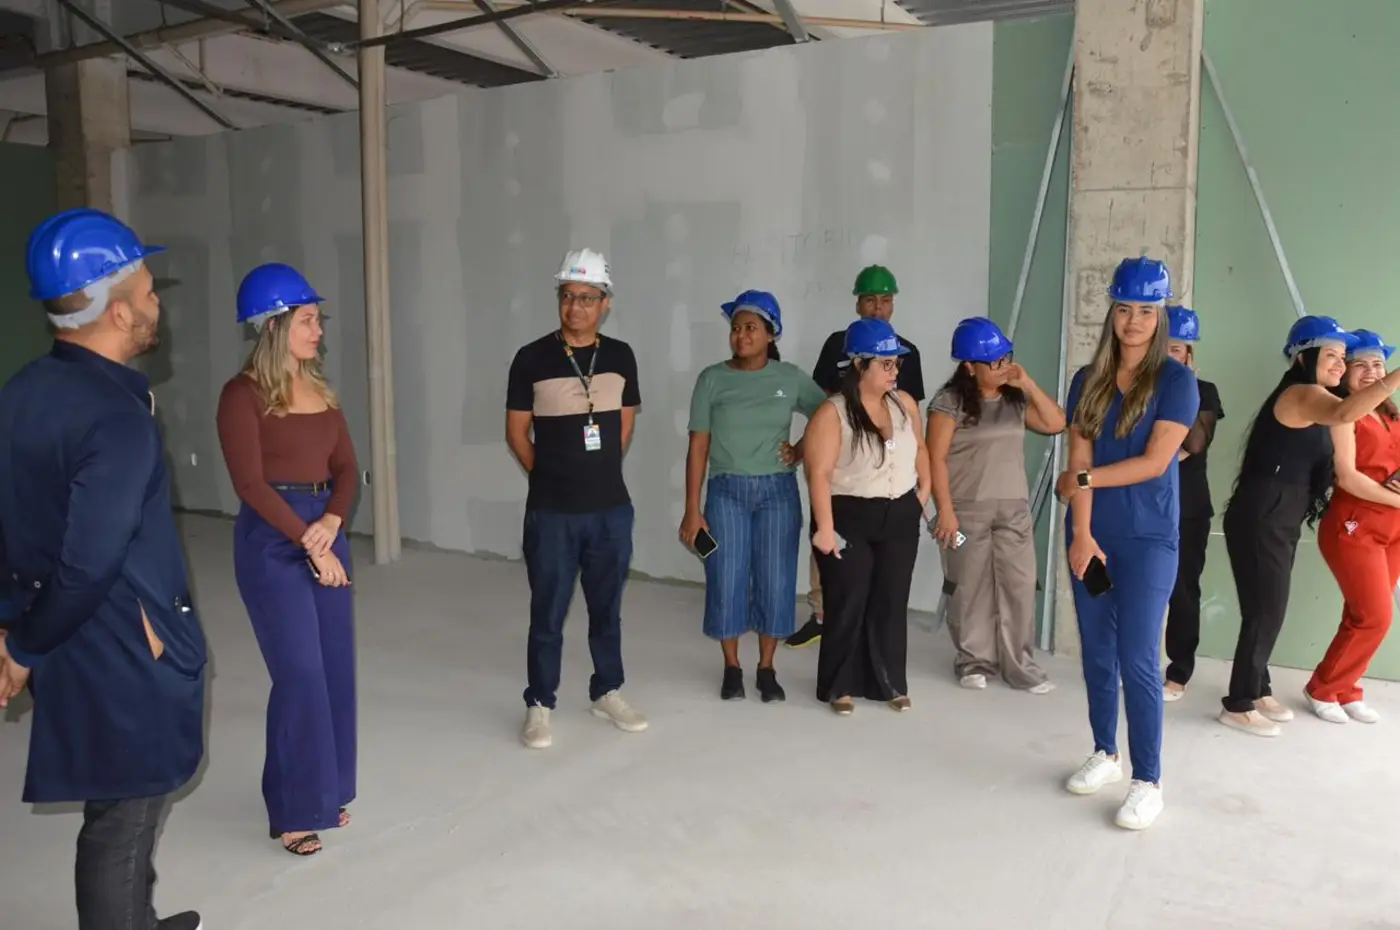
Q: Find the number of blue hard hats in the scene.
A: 9